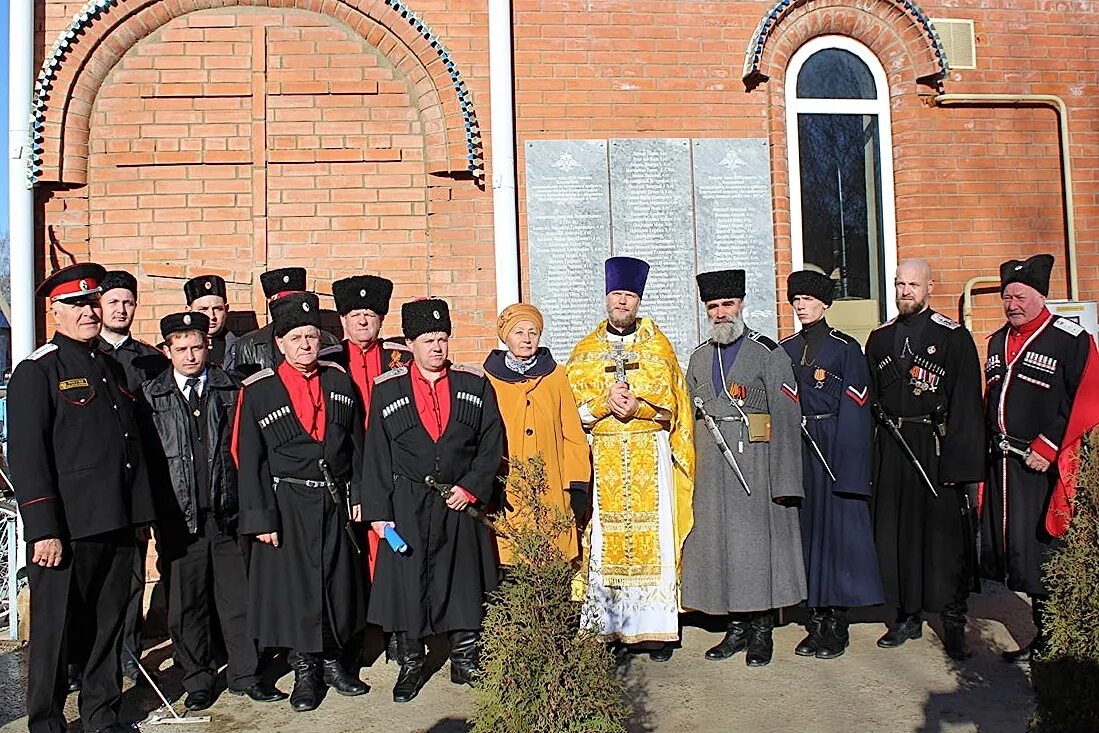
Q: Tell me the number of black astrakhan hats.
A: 10